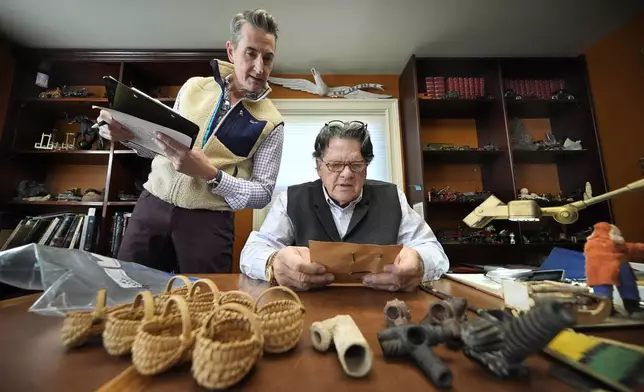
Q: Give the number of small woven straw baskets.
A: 8